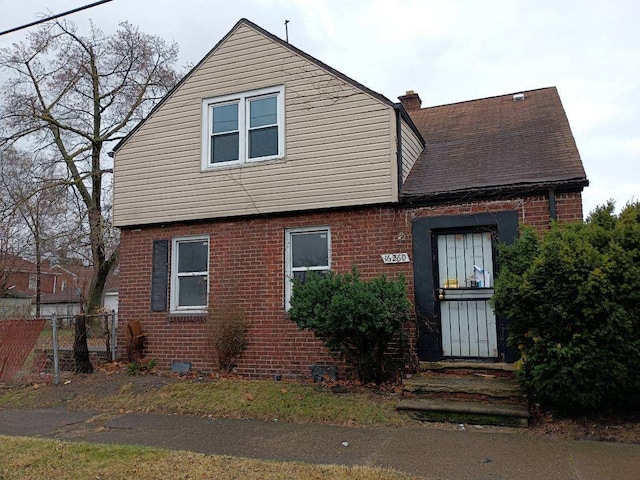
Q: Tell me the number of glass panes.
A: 8